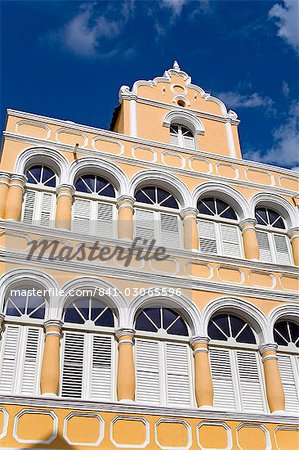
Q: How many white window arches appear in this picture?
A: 11